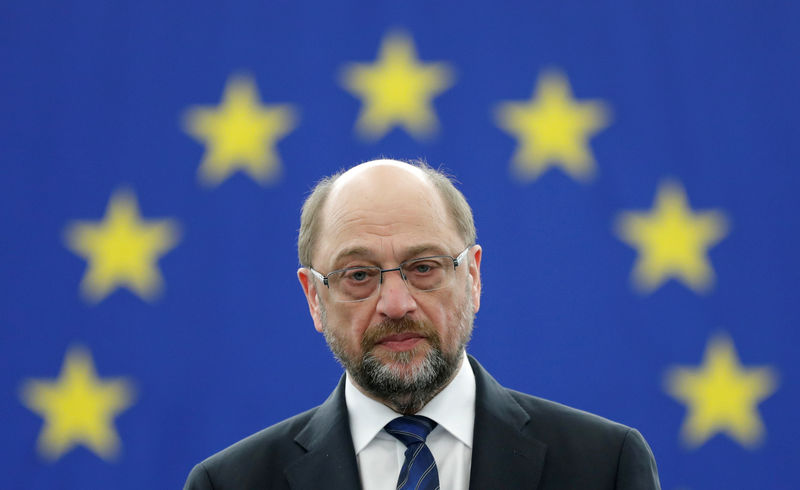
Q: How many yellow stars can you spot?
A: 7